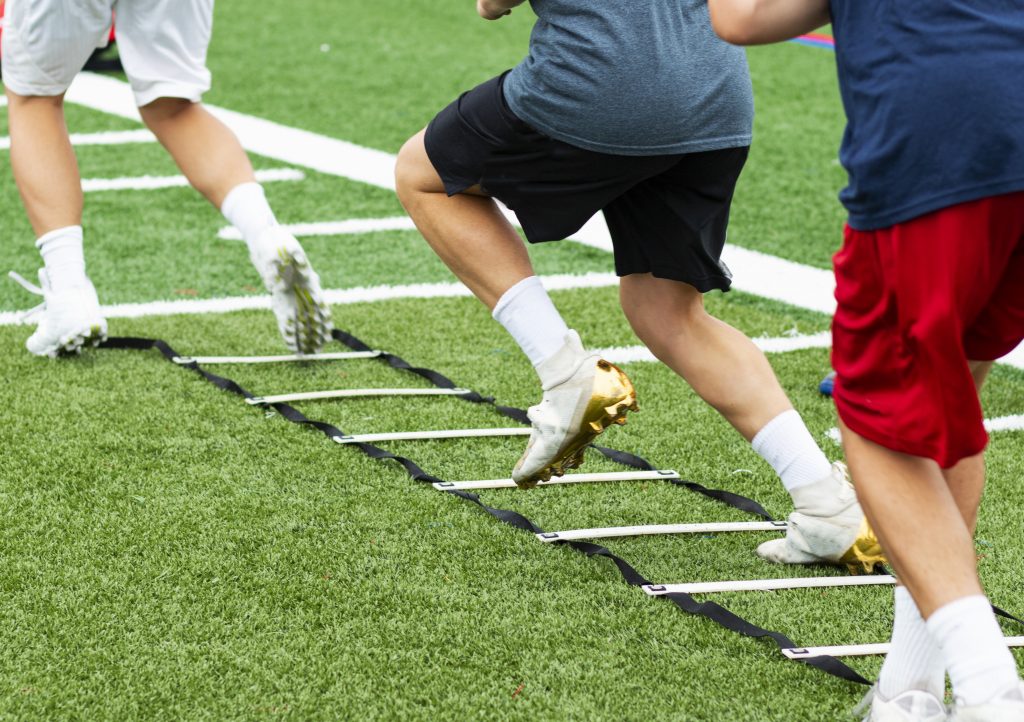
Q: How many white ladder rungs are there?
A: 7